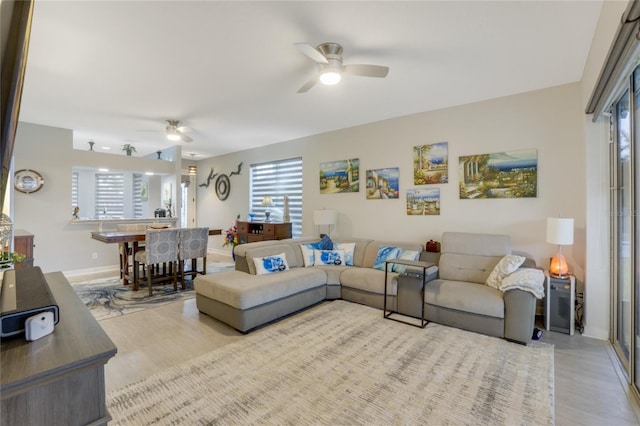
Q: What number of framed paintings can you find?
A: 5